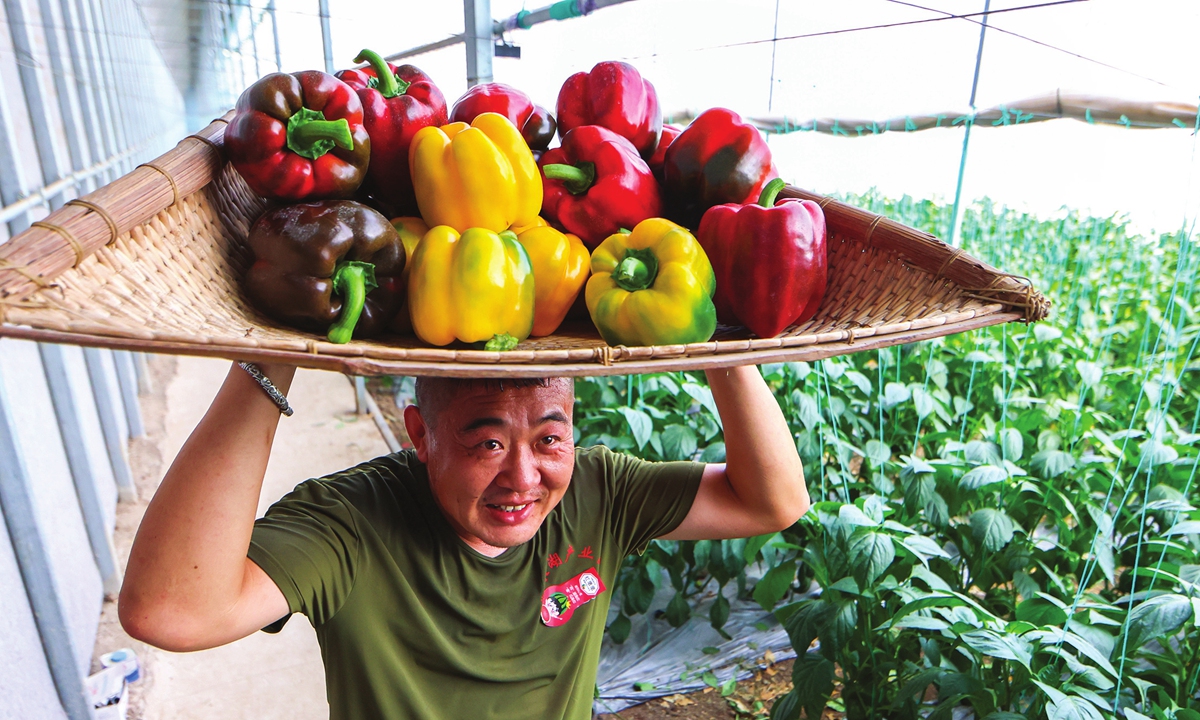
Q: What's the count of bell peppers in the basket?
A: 14